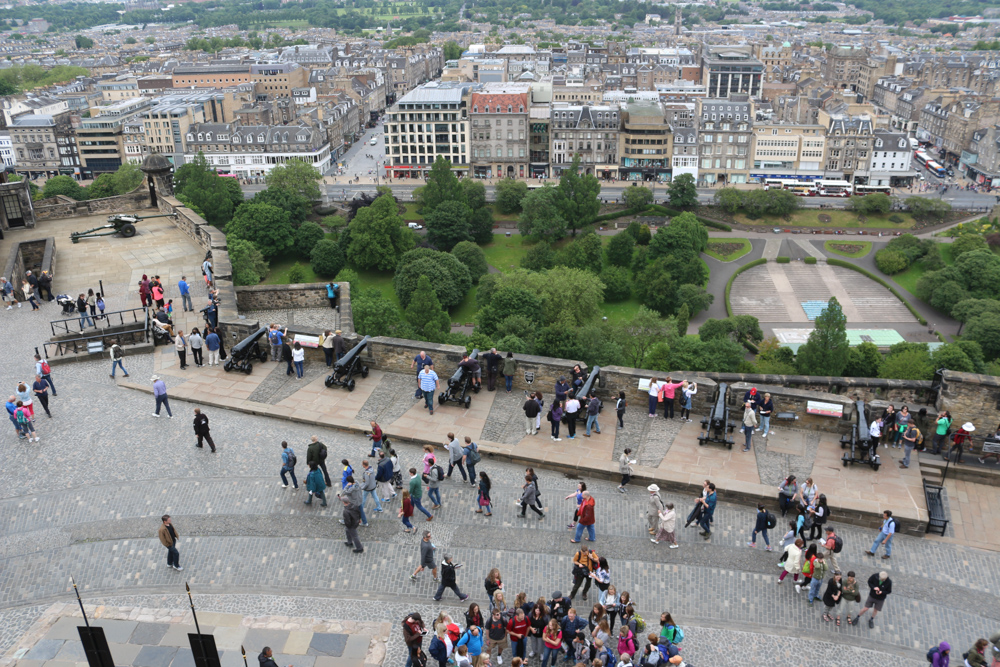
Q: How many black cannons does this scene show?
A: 6